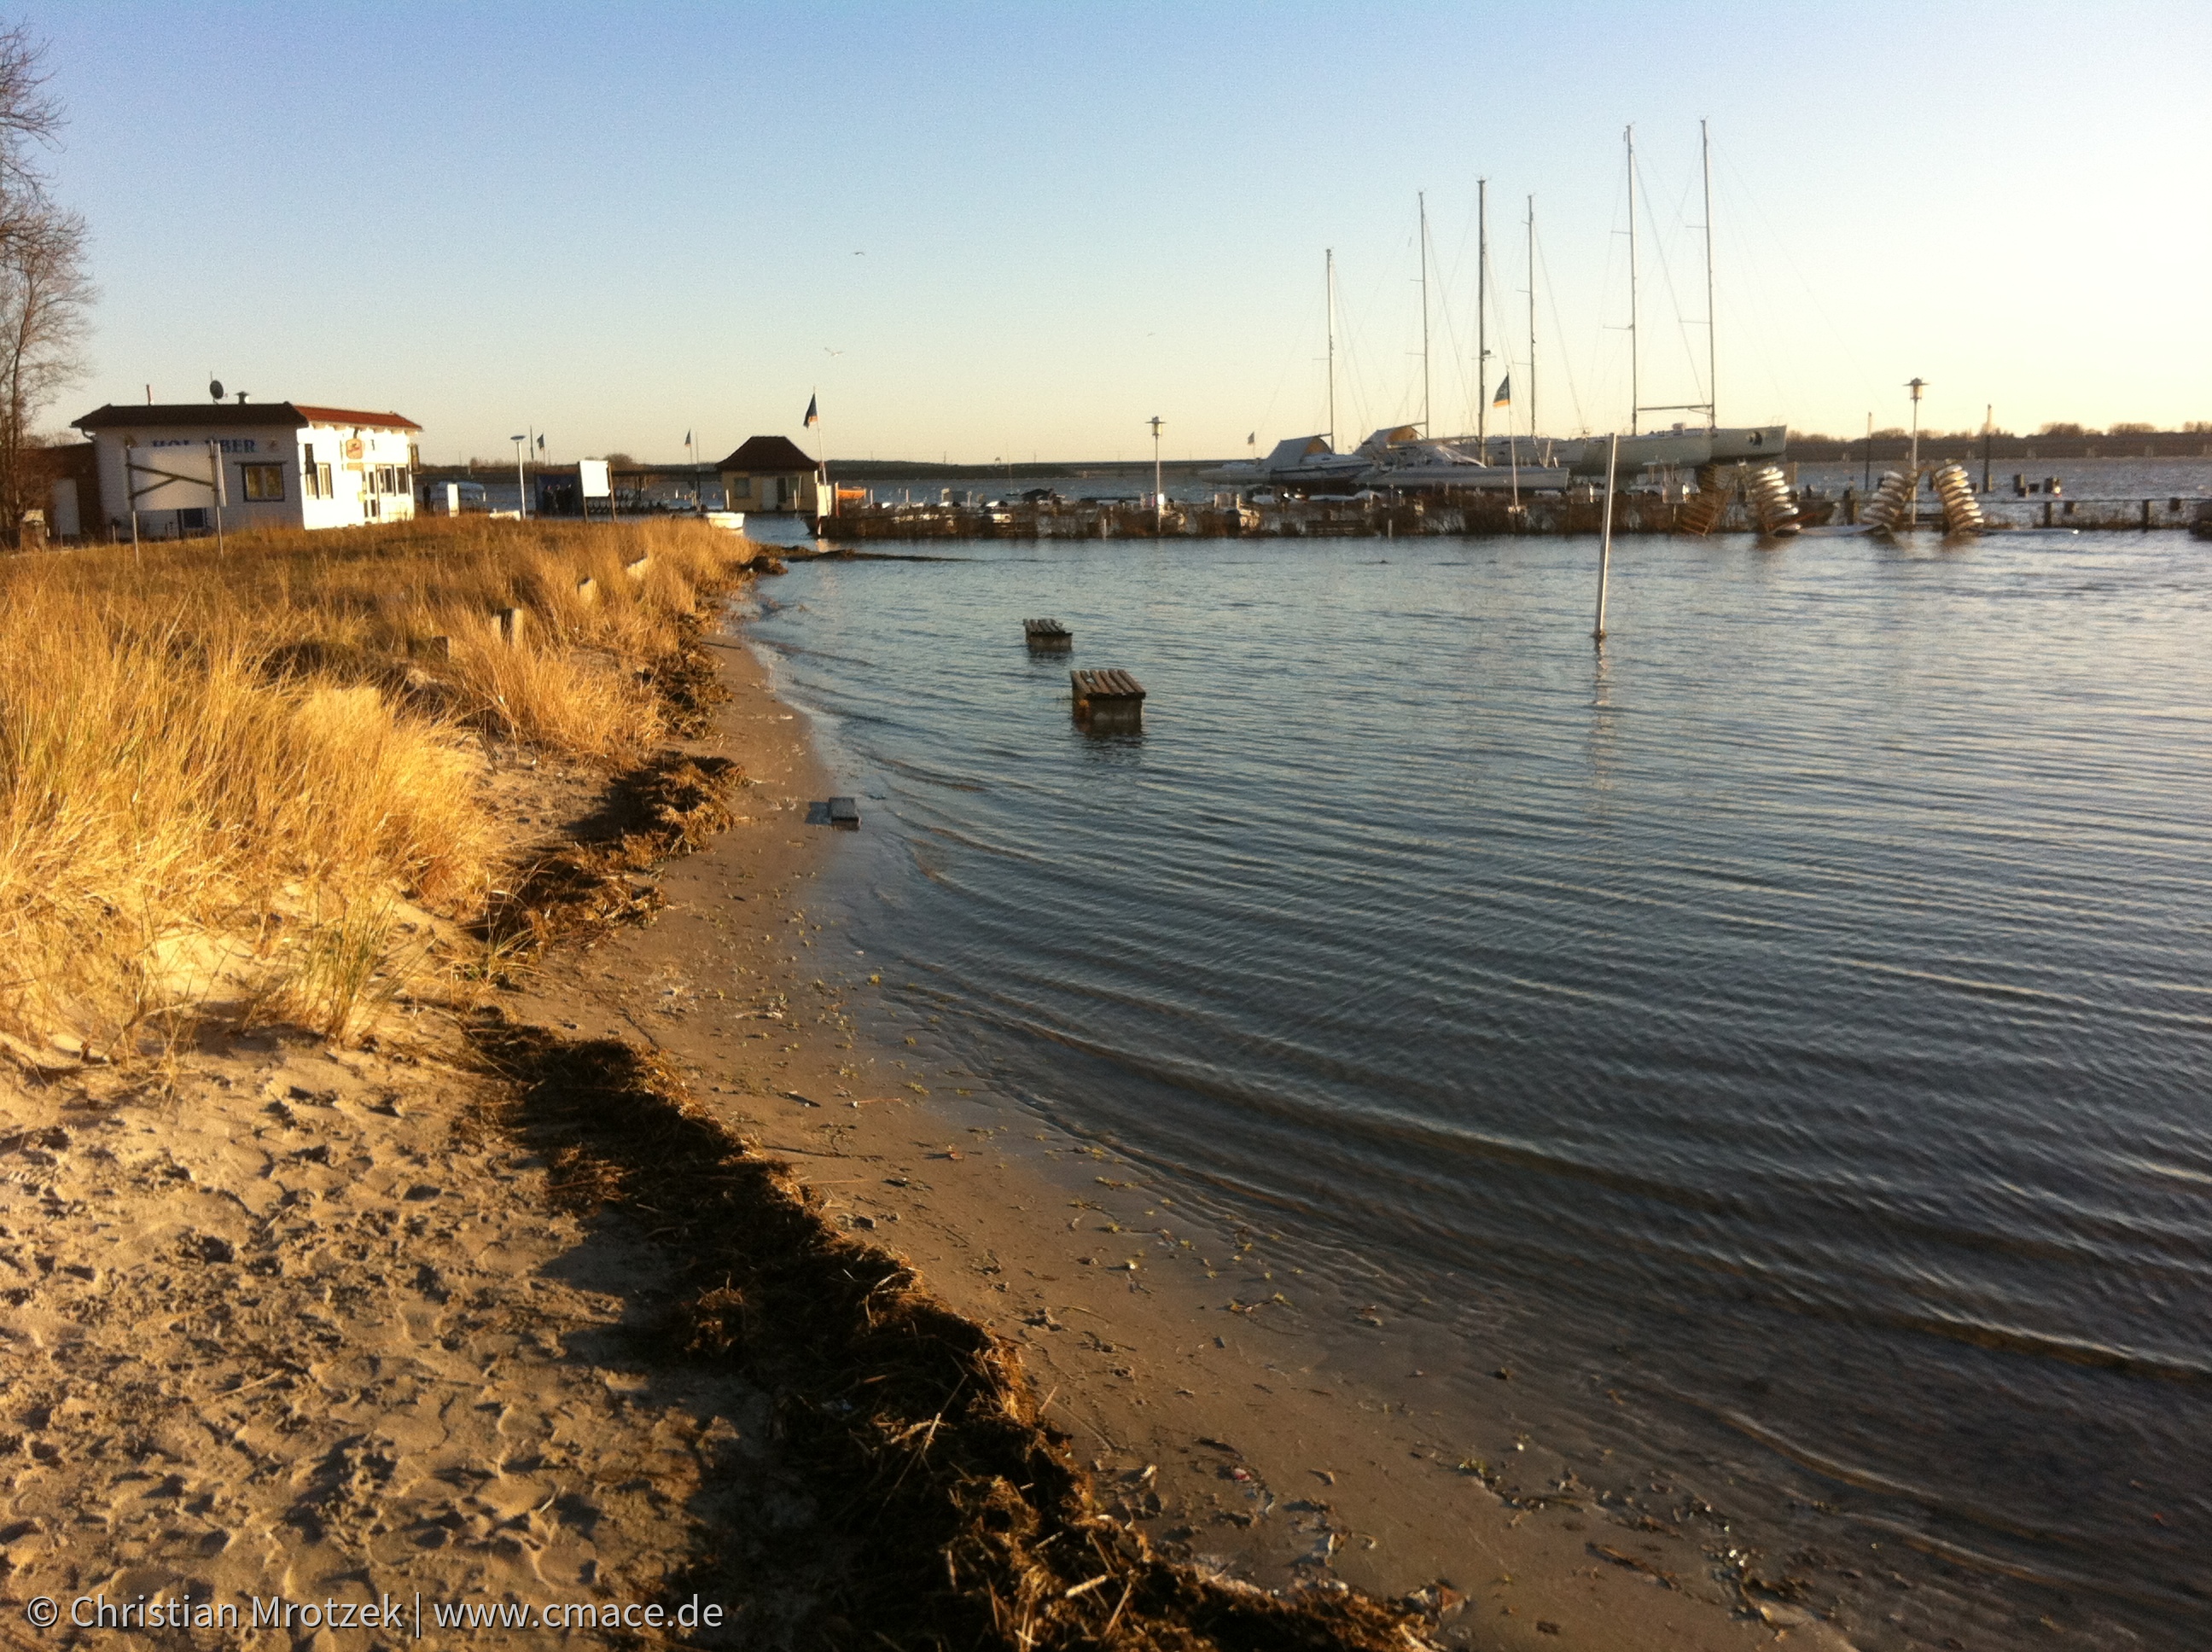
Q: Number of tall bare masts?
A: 6